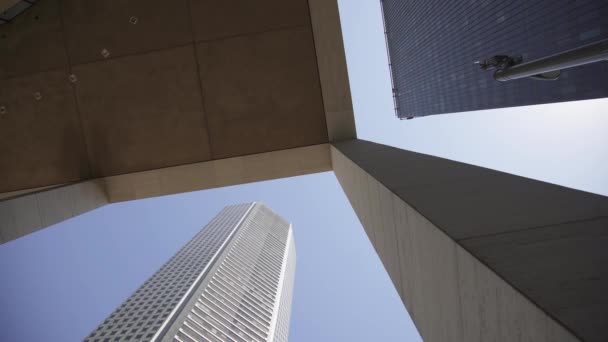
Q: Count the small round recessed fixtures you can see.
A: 5